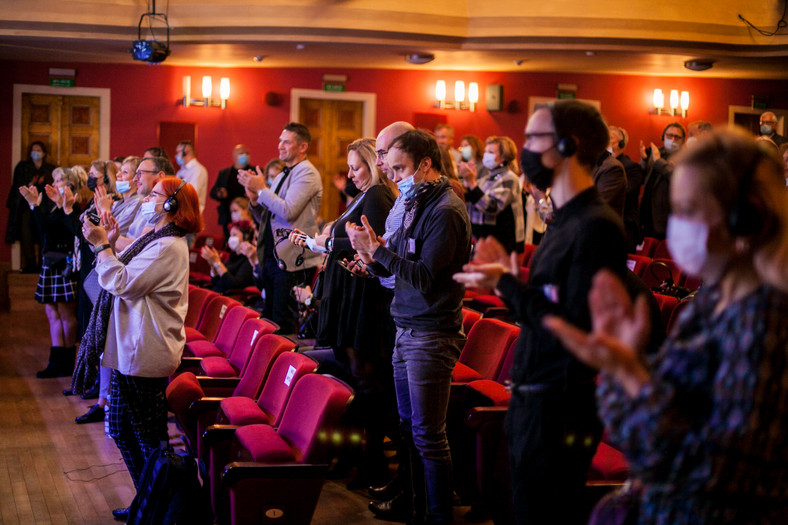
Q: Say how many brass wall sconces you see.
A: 3